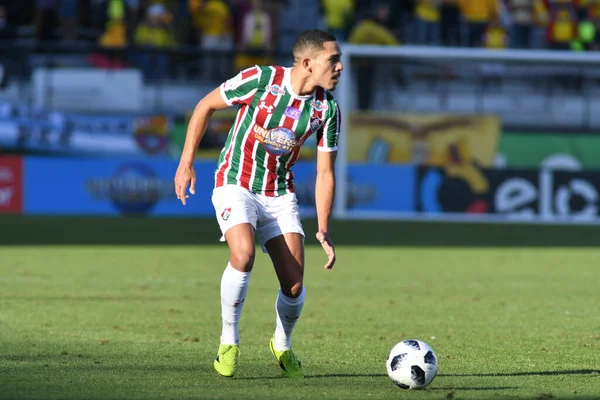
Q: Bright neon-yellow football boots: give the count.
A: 2